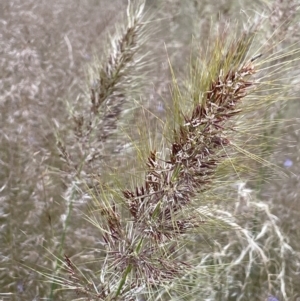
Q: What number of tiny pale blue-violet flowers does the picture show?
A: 4